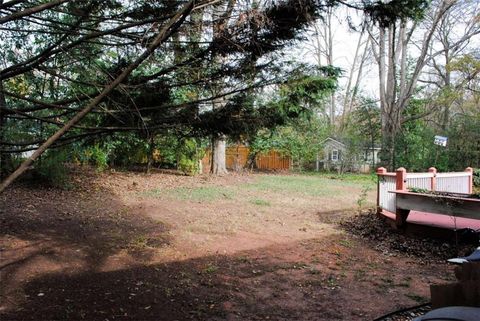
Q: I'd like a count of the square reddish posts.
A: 4